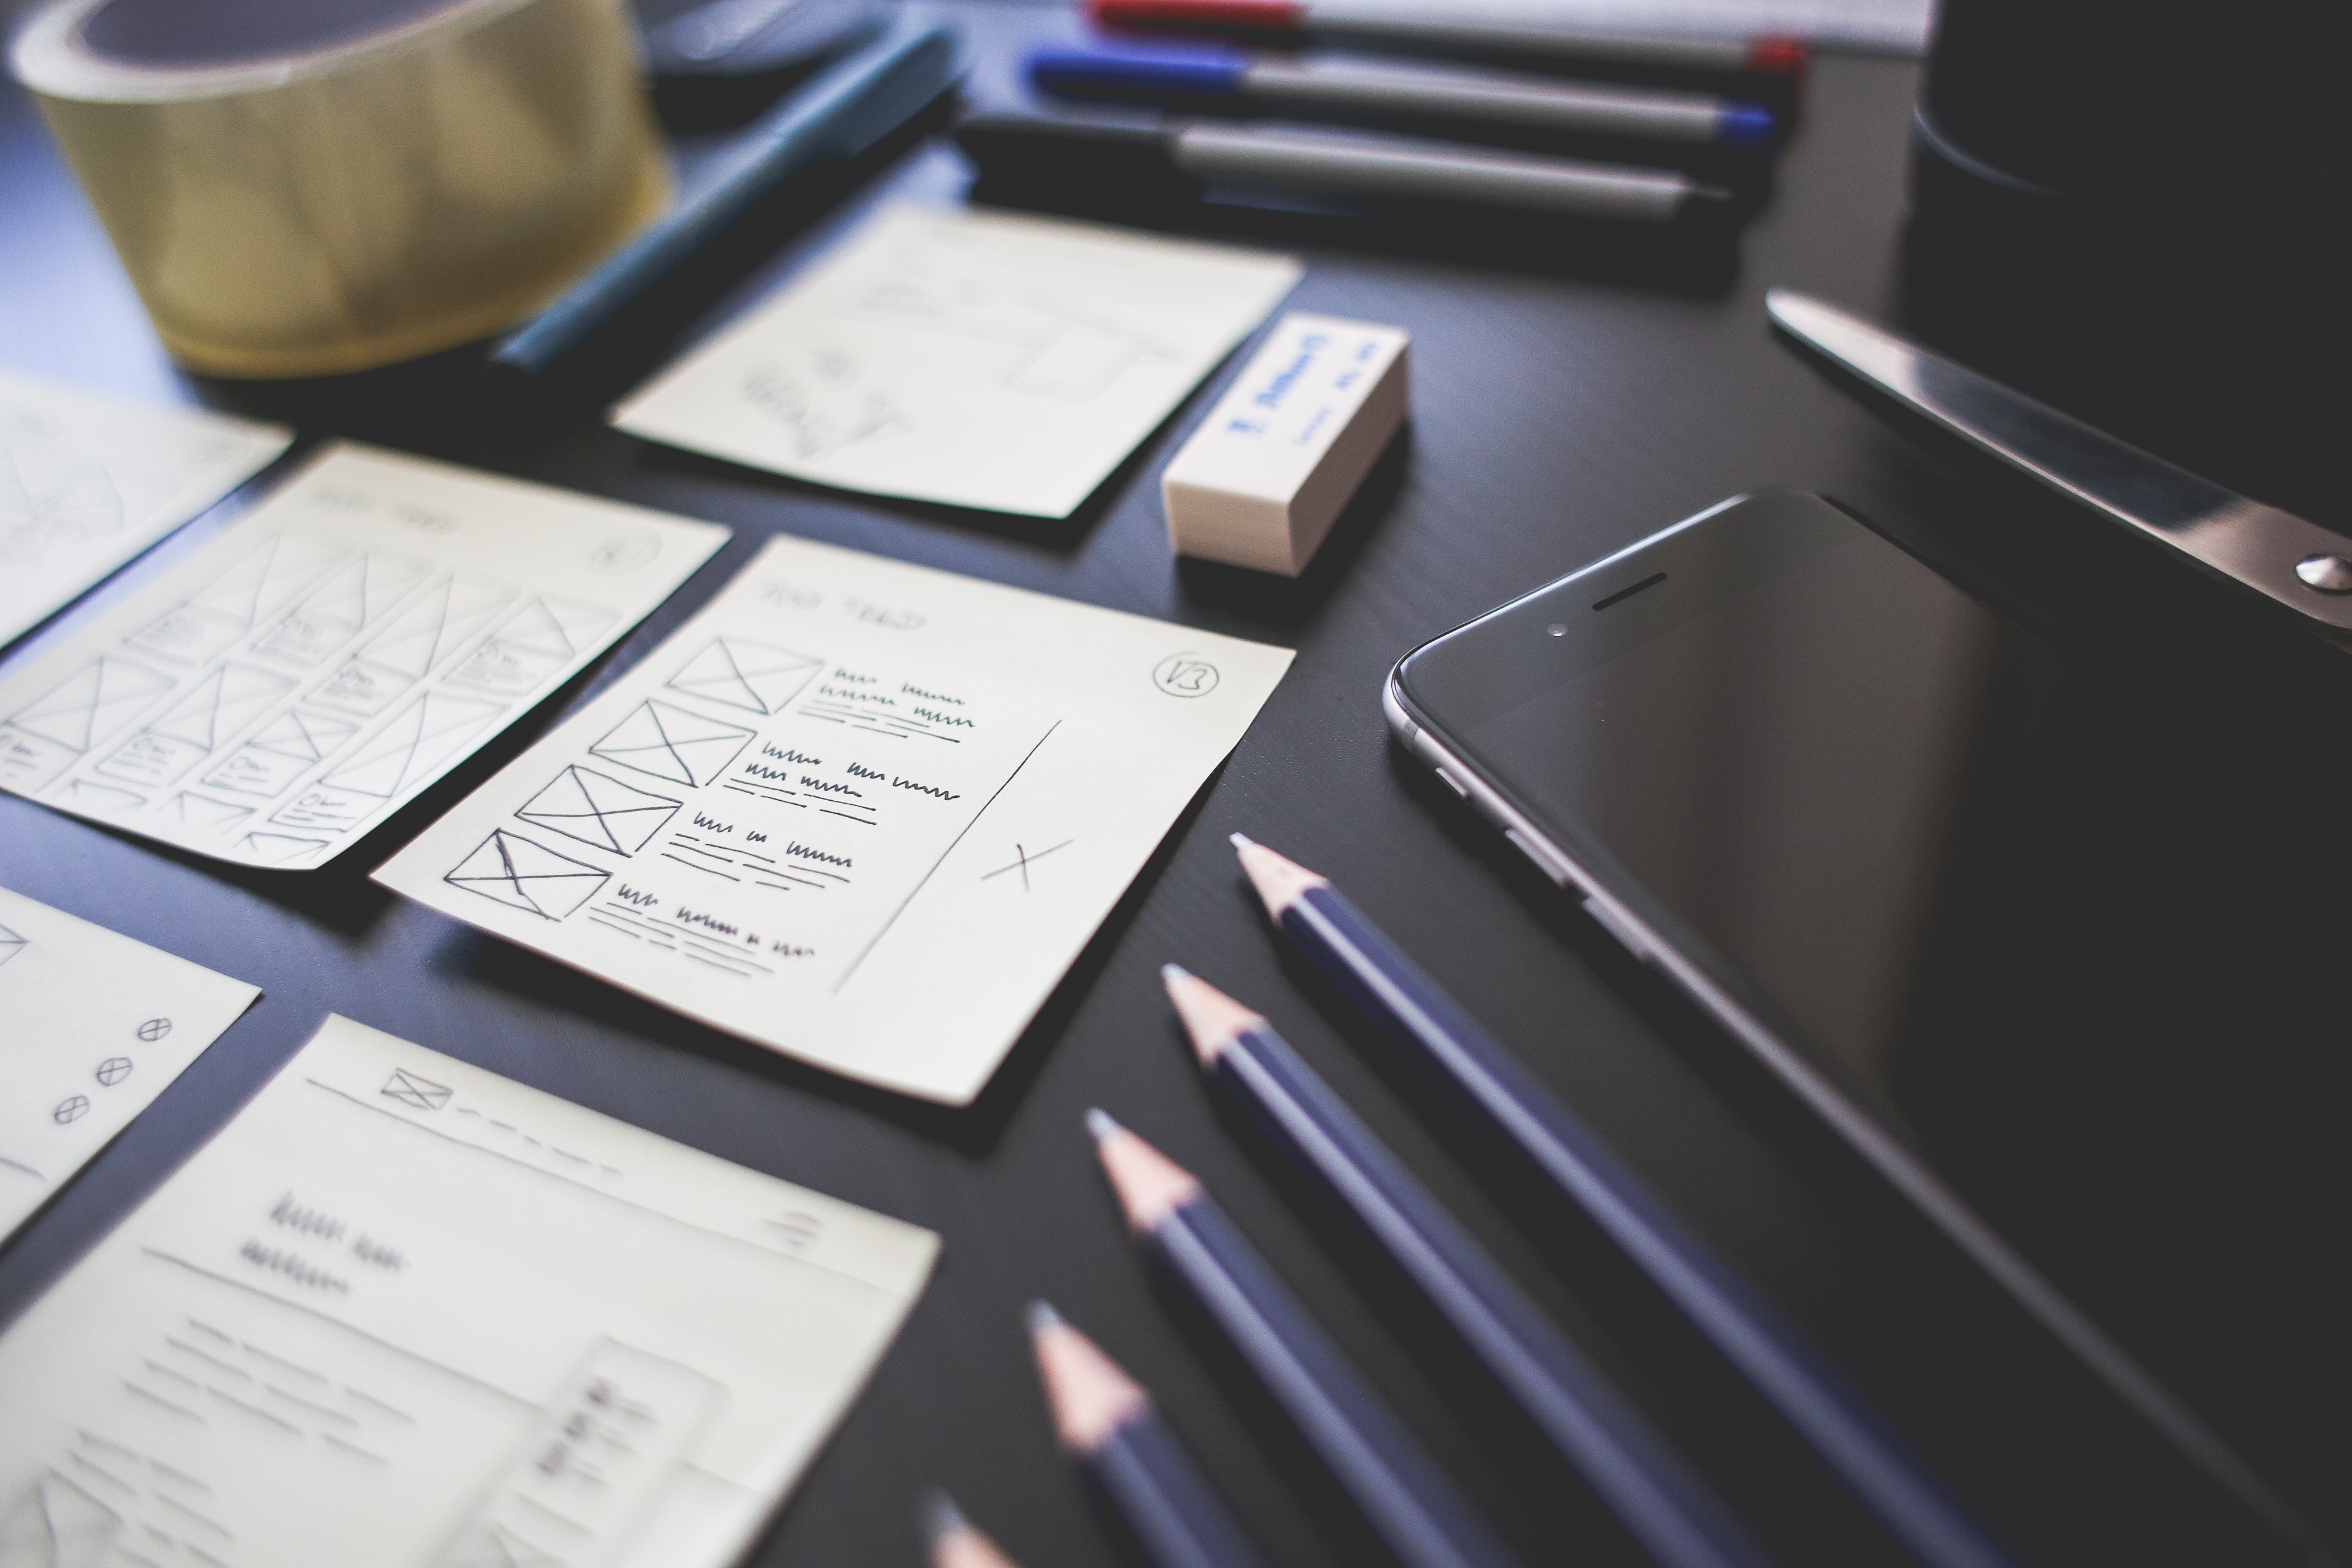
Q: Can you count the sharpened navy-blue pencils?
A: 5